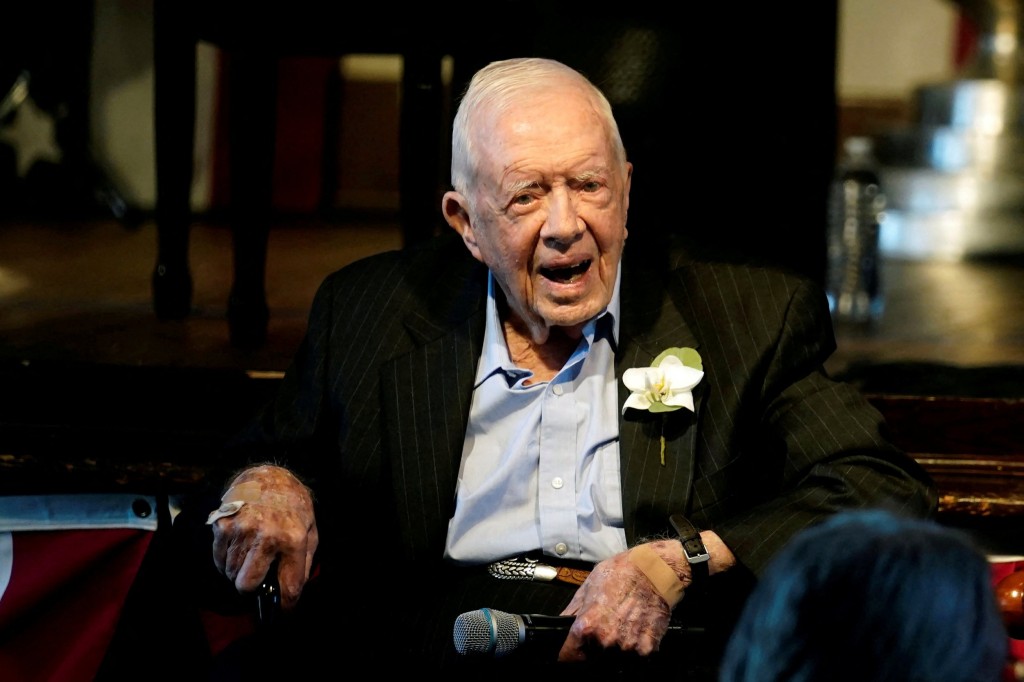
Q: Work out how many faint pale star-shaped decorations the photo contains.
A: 1